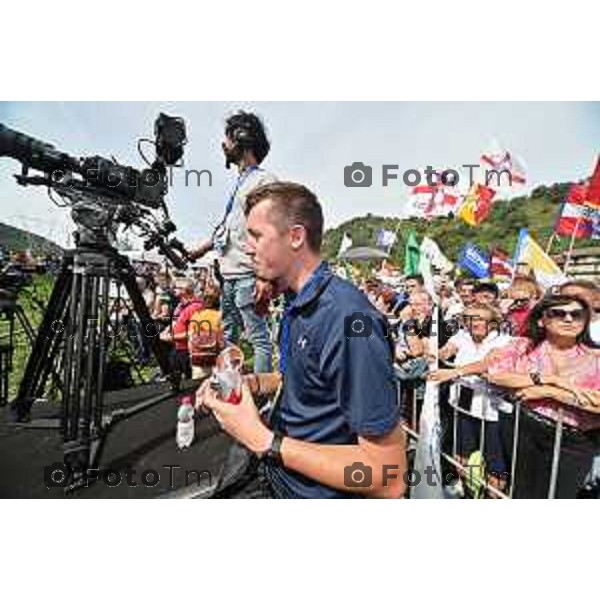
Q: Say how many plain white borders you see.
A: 2